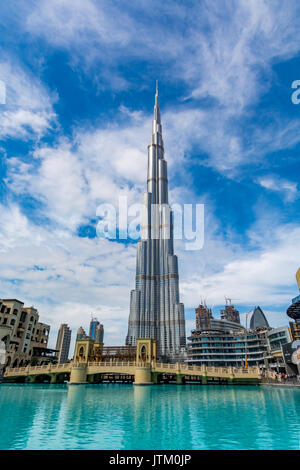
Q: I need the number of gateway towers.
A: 2